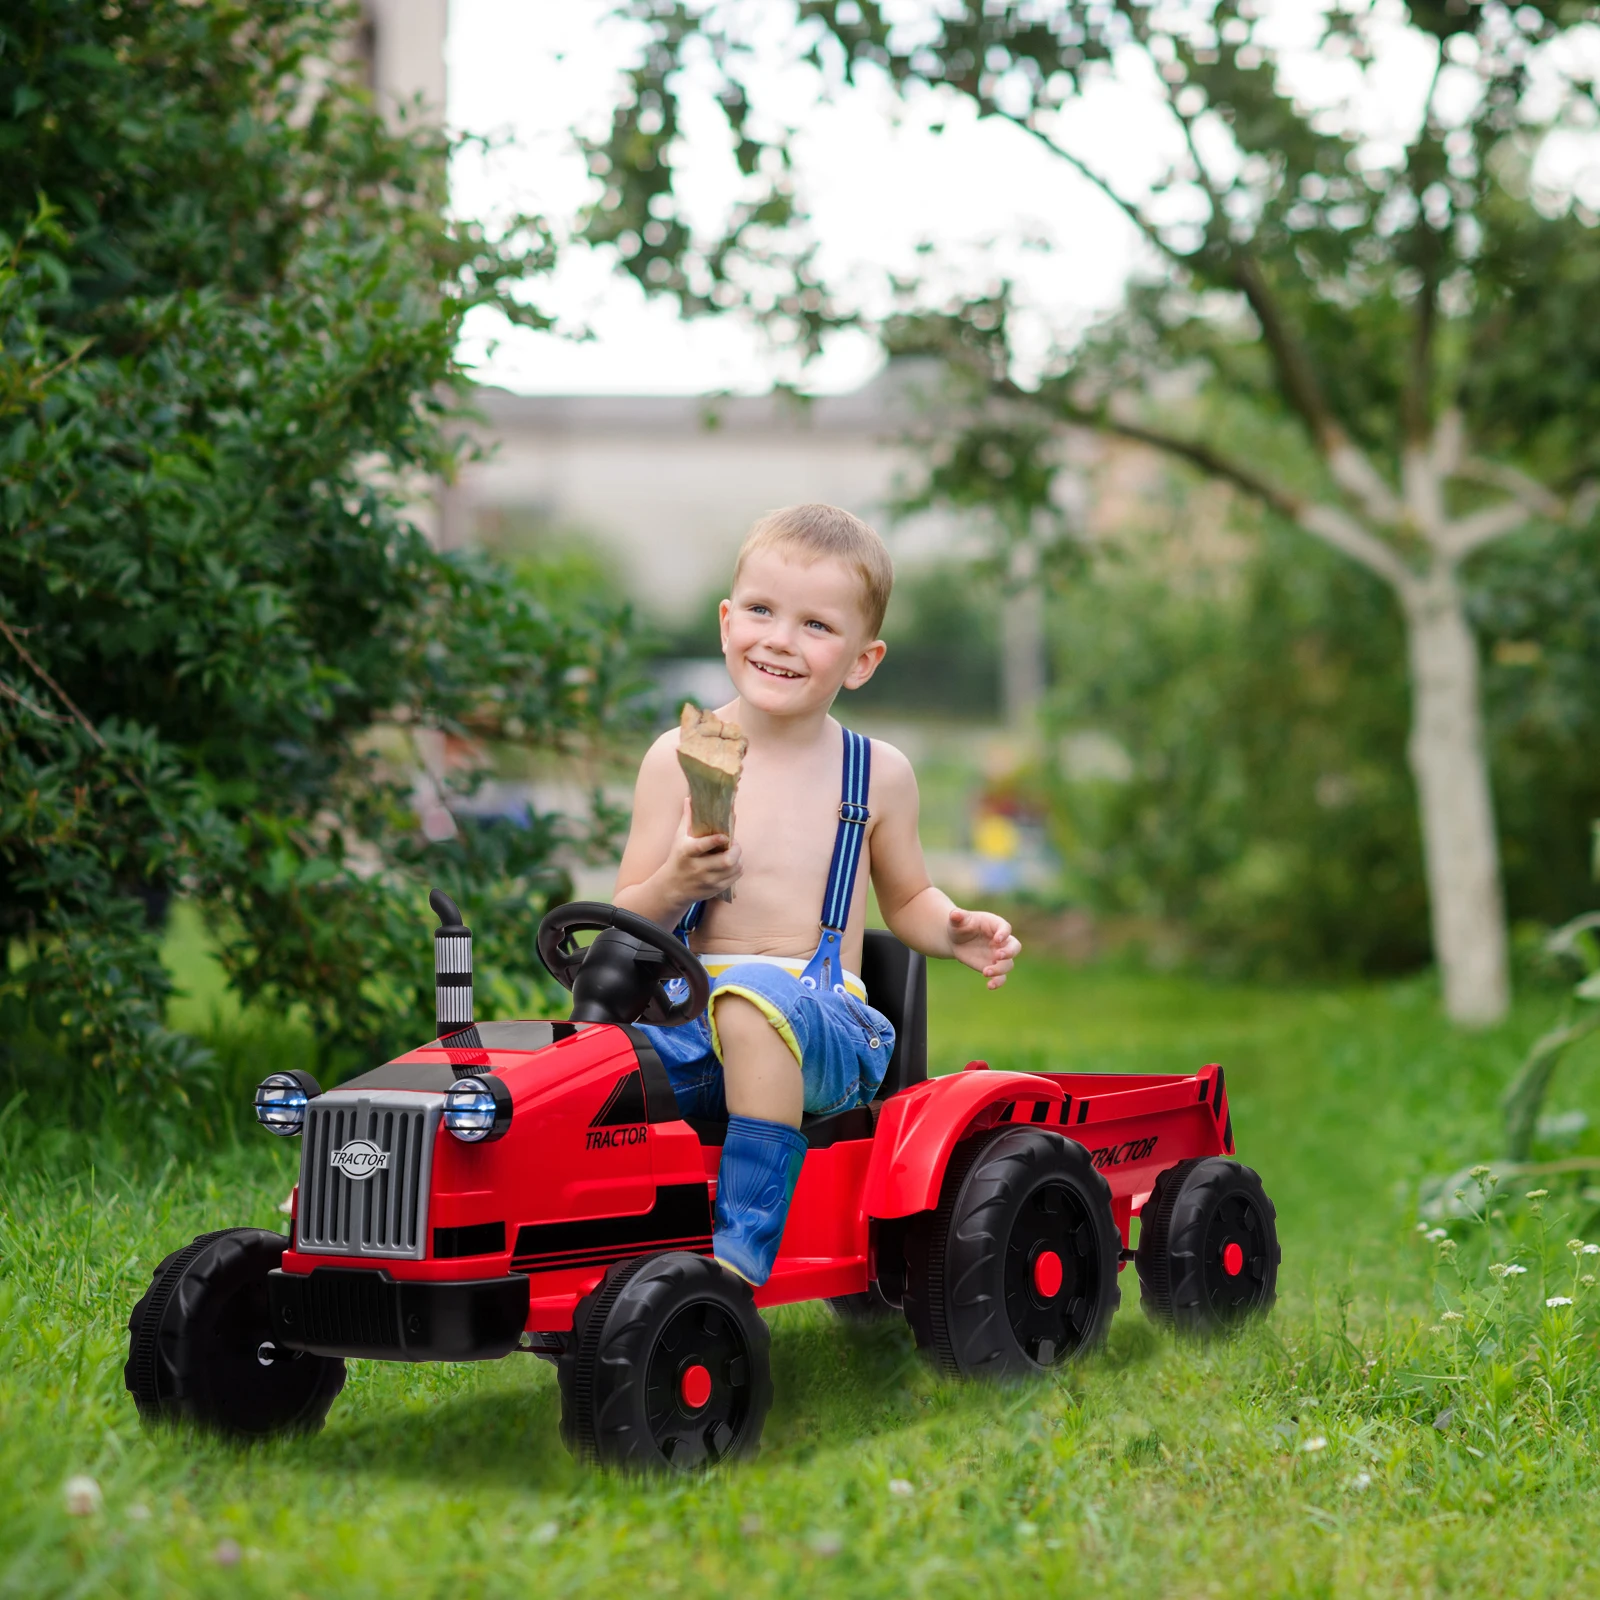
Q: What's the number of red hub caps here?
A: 3